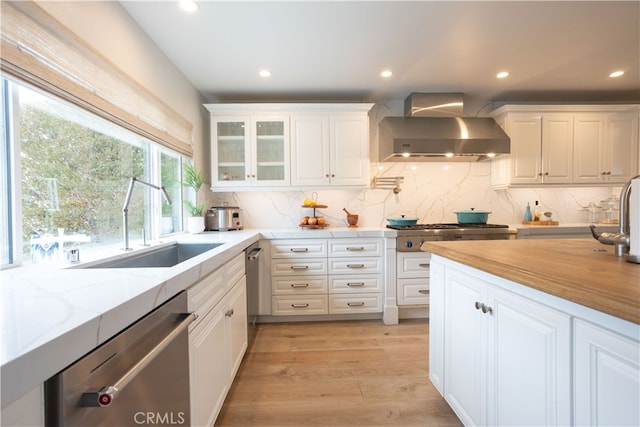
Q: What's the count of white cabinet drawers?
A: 10